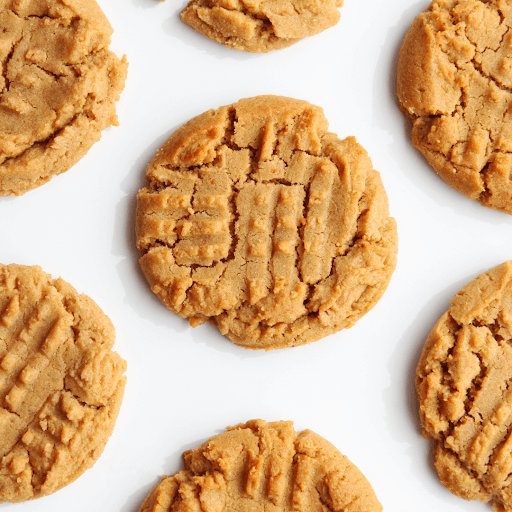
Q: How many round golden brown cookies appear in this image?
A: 7